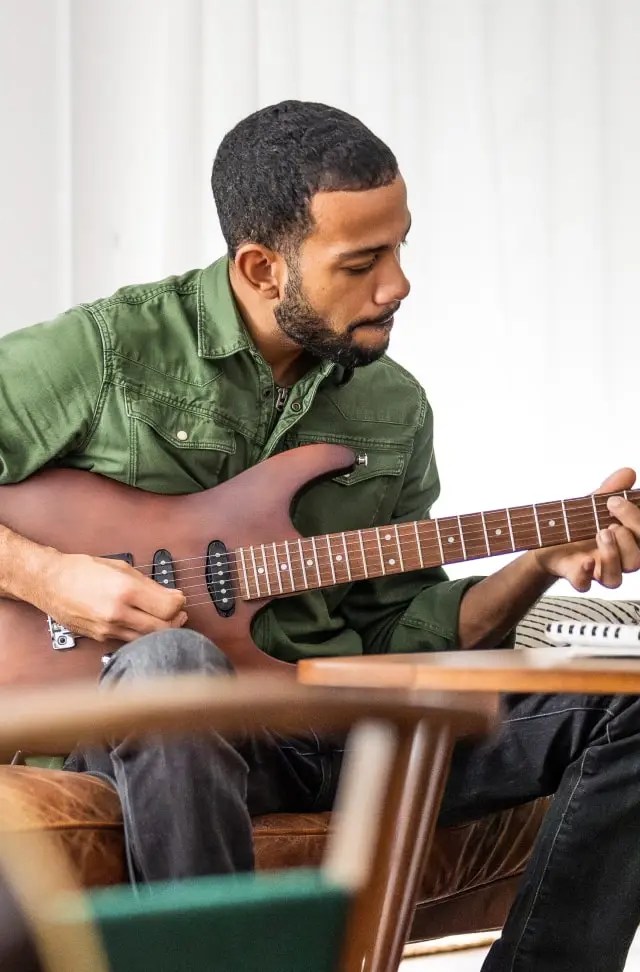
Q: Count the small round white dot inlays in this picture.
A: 9